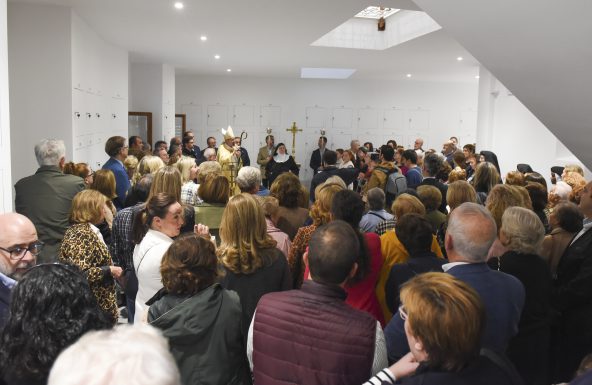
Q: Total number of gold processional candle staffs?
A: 2